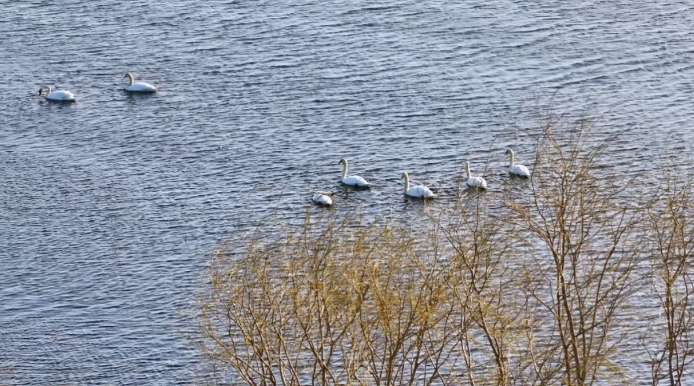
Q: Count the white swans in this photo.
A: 7